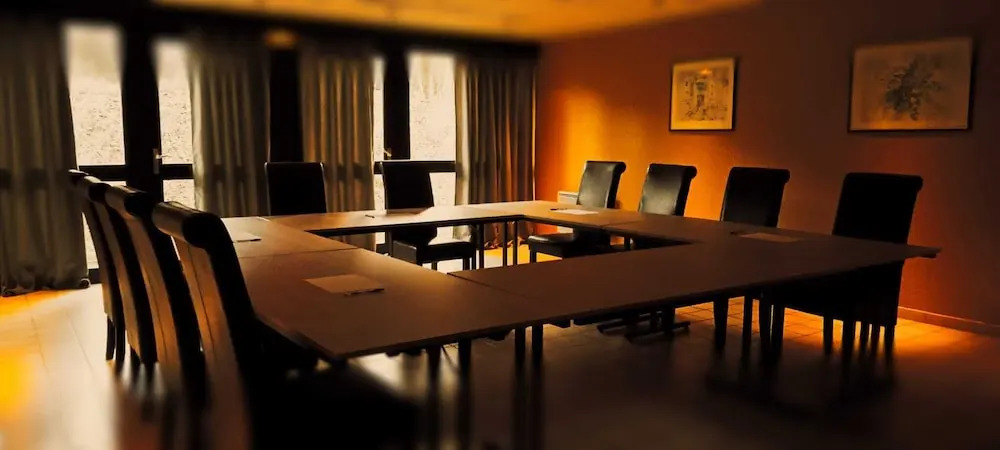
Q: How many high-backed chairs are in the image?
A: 10